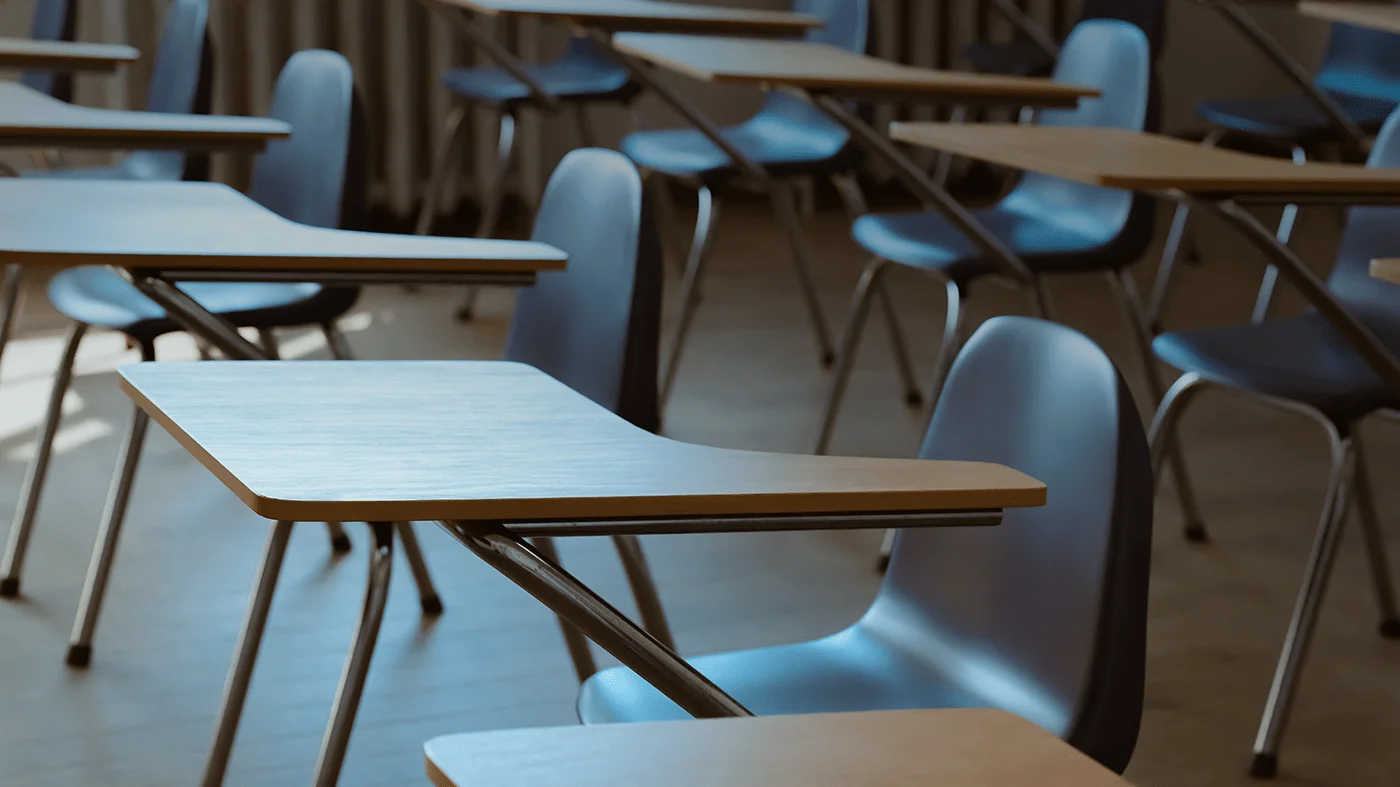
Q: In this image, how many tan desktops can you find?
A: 10